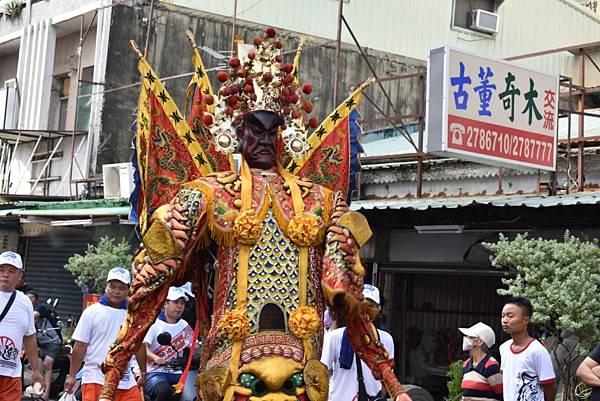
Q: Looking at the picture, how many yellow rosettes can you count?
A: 4